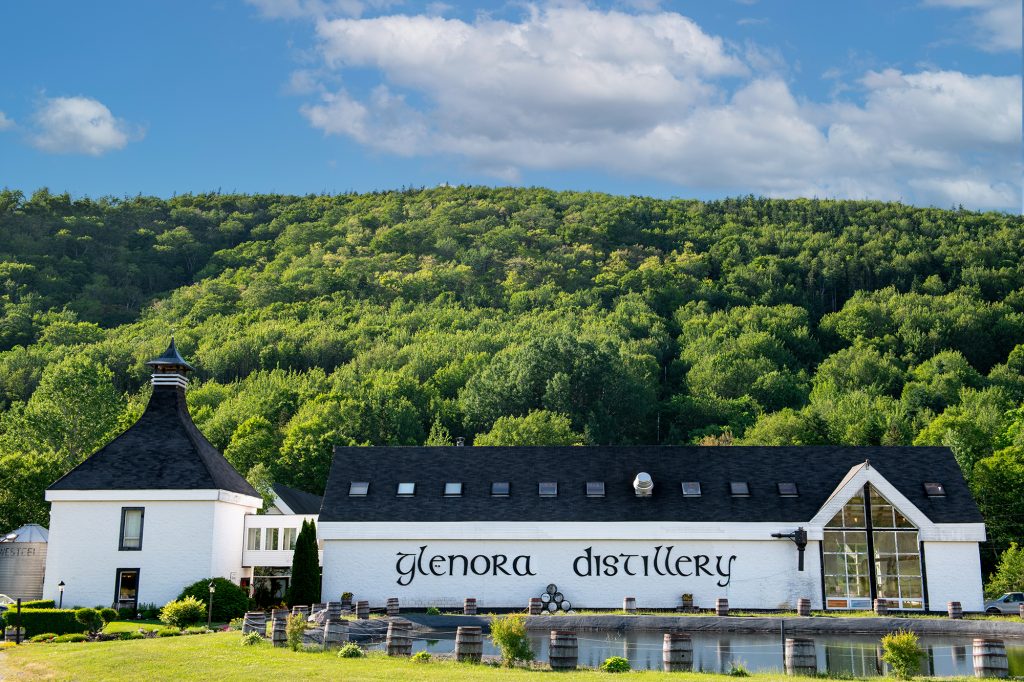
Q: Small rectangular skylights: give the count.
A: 10